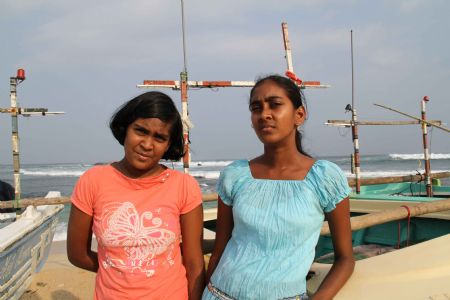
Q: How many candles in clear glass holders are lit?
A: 0